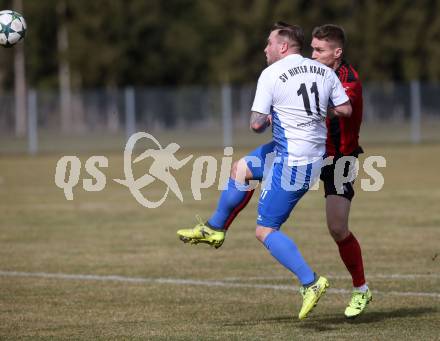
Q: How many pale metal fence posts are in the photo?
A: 4